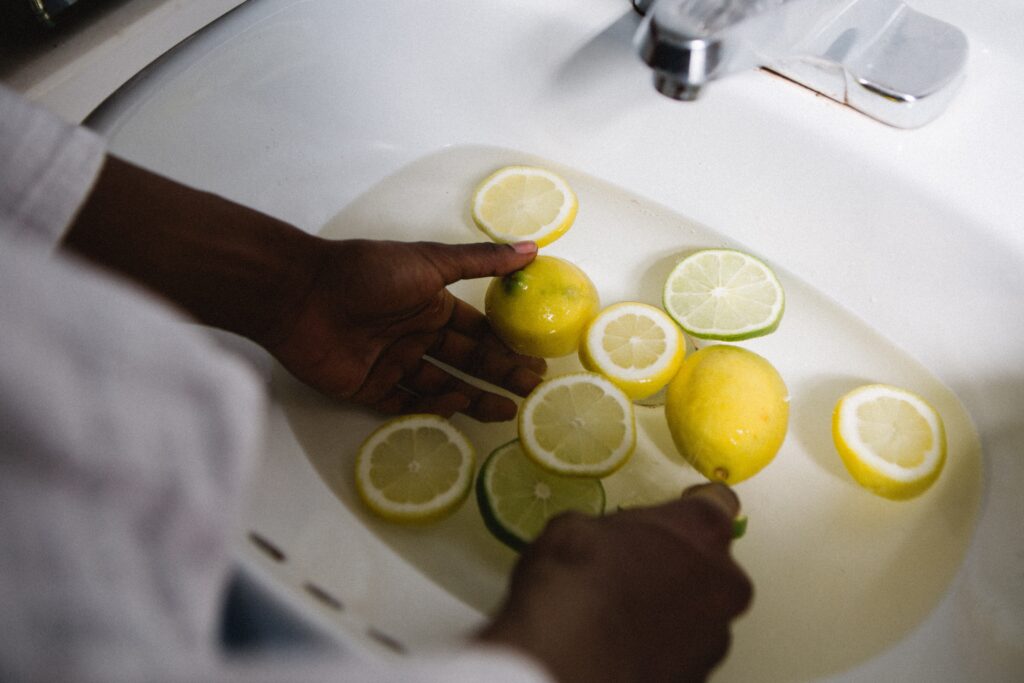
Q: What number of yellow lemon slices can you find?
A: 5